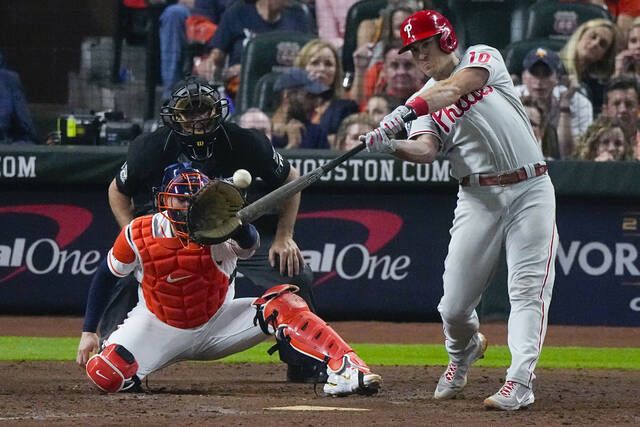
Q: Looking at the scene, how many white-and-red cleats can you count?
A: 2